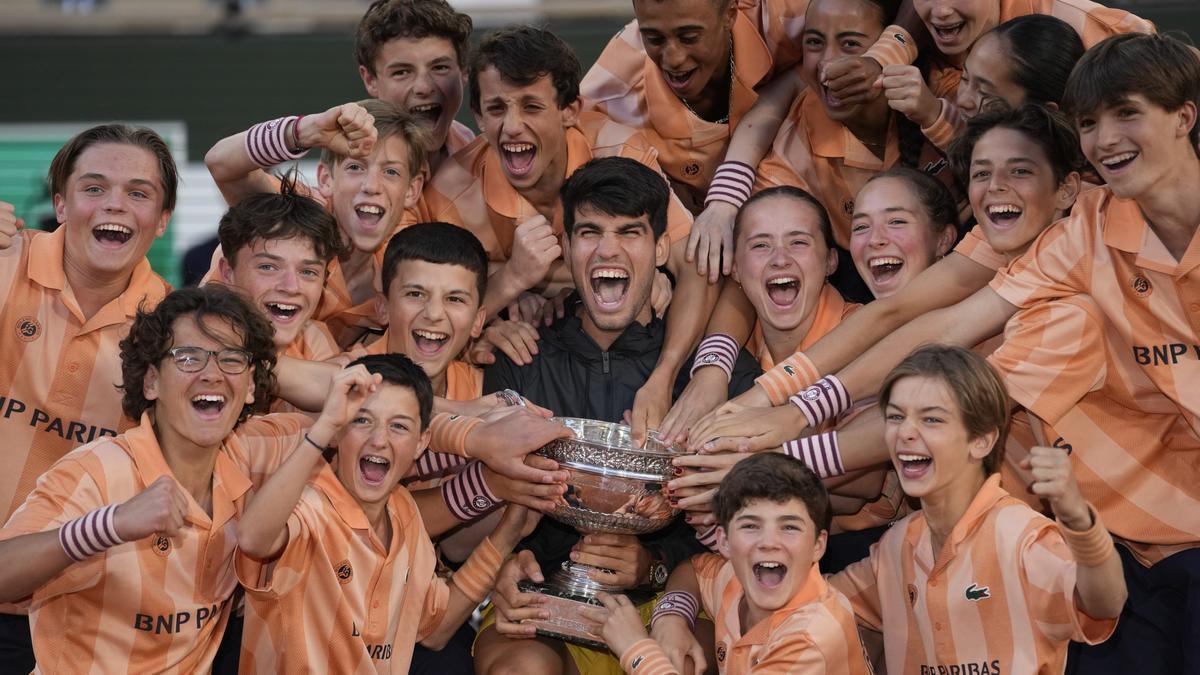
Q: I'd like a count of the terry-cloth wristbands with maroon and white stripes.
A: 10